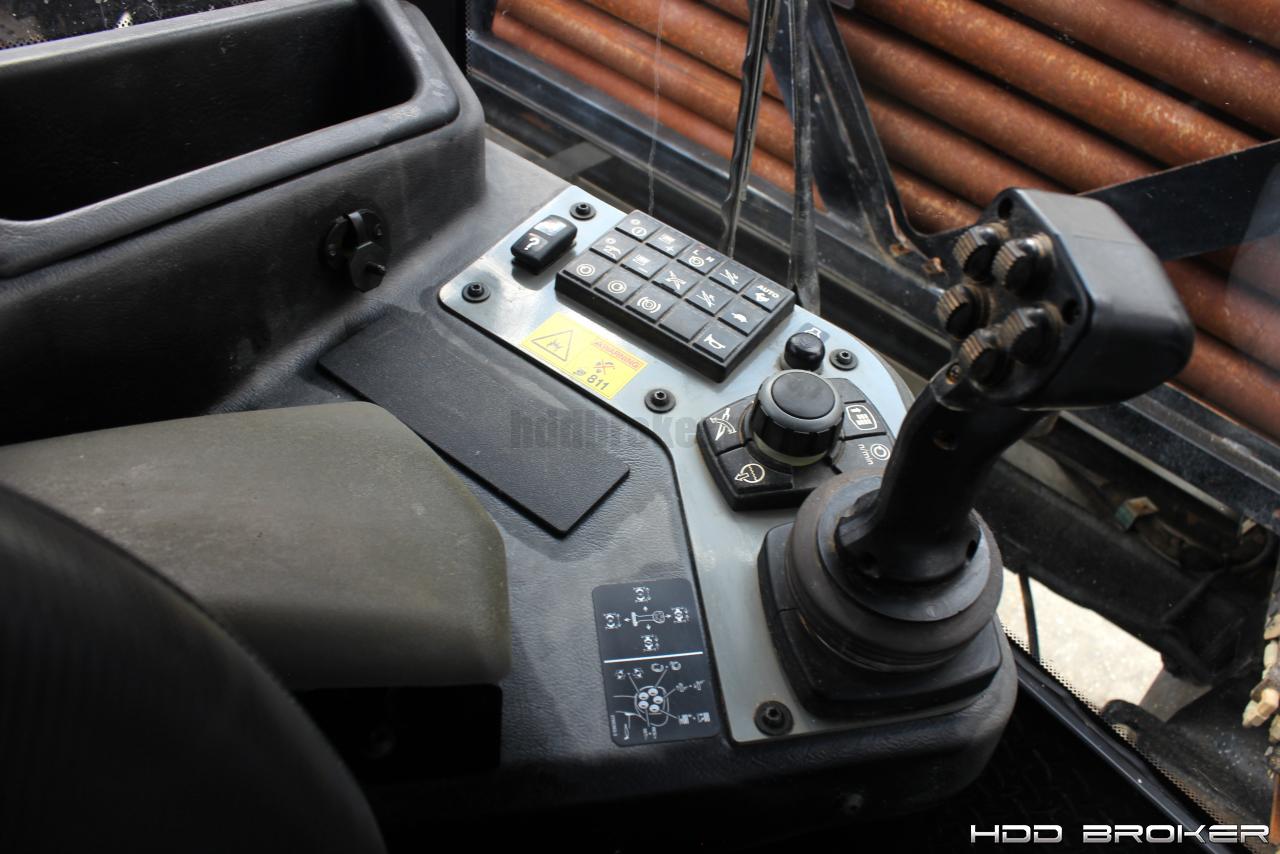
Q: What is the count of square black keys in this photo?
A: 15